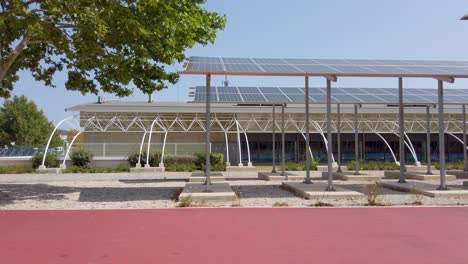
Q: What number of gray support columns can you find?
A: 11